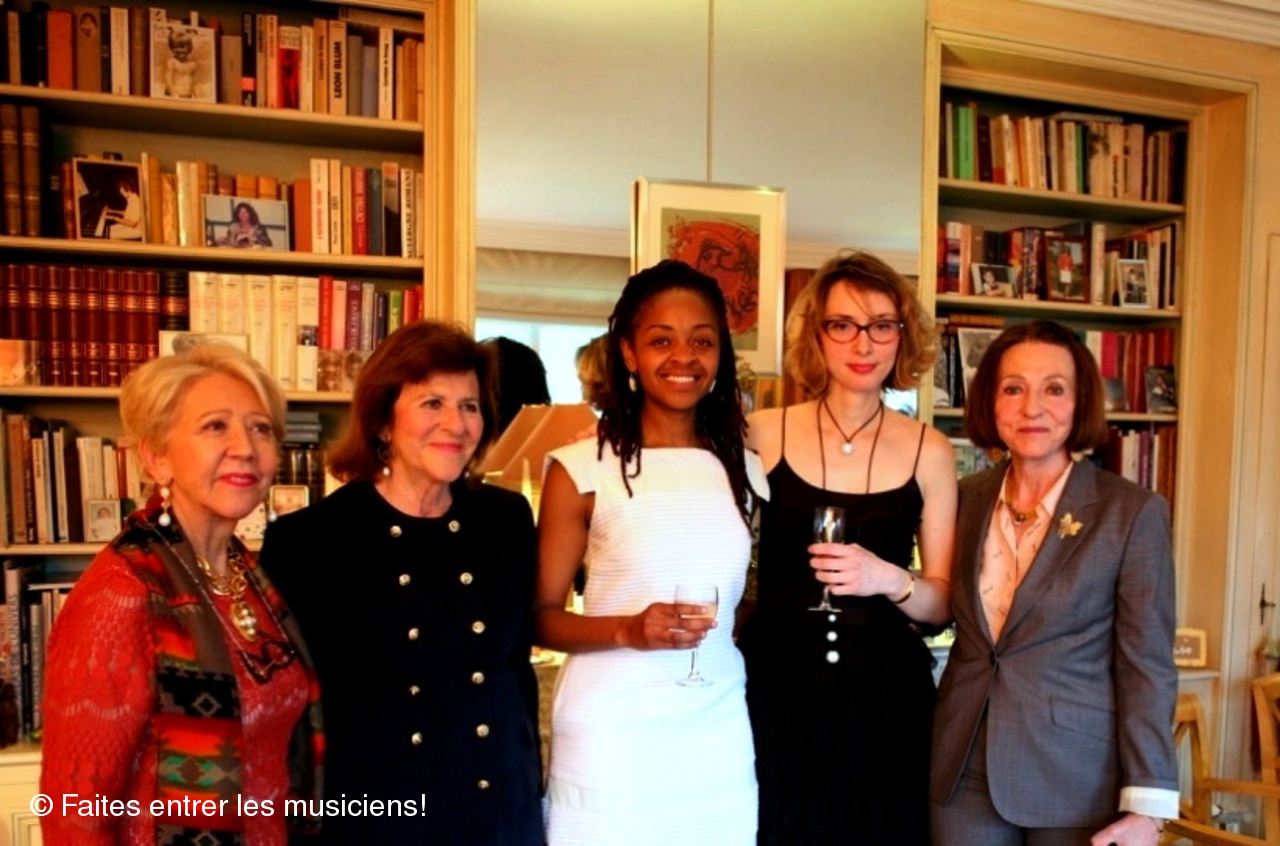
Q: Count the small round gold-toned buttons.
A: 11